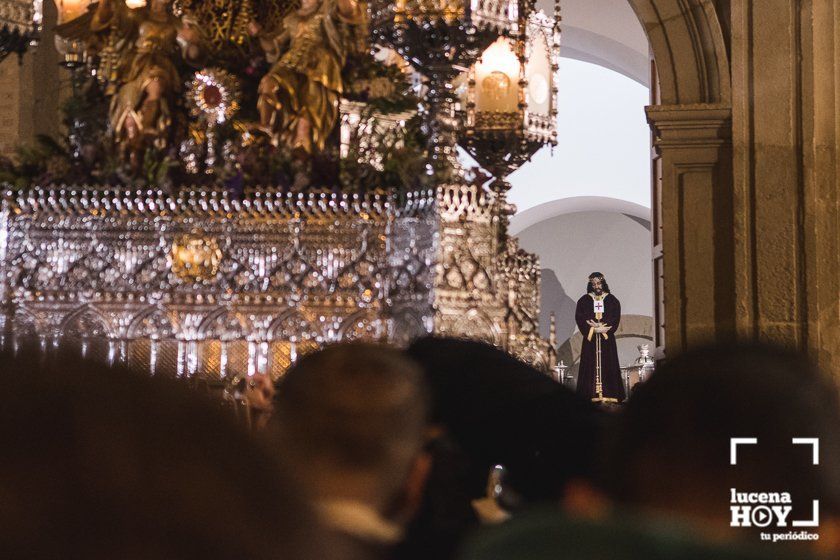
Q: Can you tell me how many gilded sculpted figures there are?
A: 2